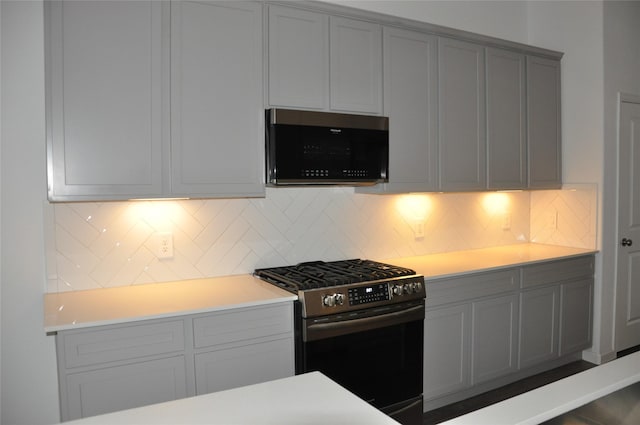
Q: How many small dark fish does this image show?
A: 0